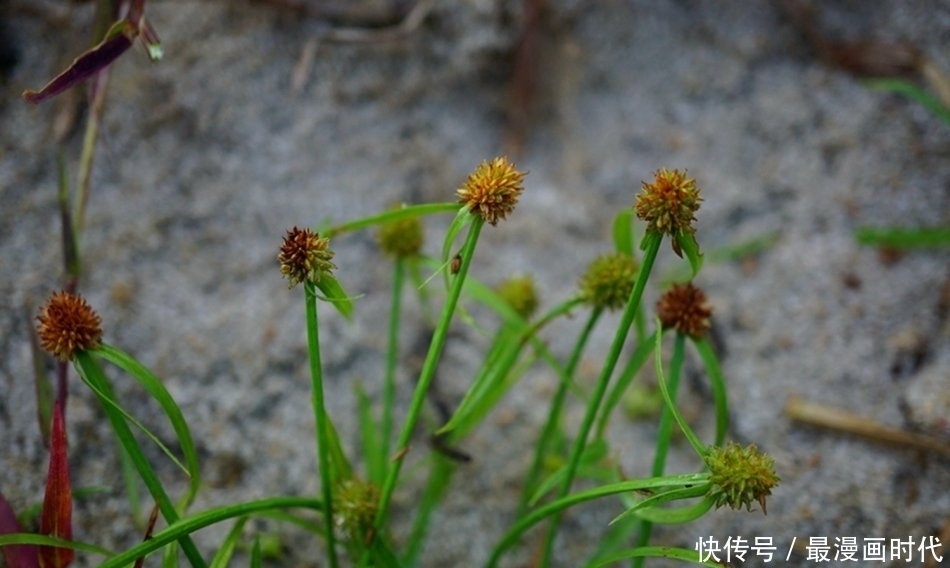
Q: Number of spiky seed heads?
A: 10